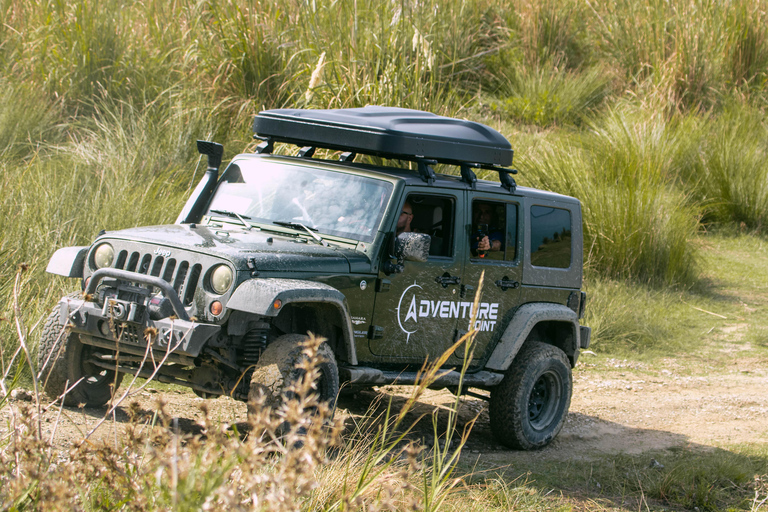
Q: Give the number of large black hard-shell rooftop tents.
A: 1